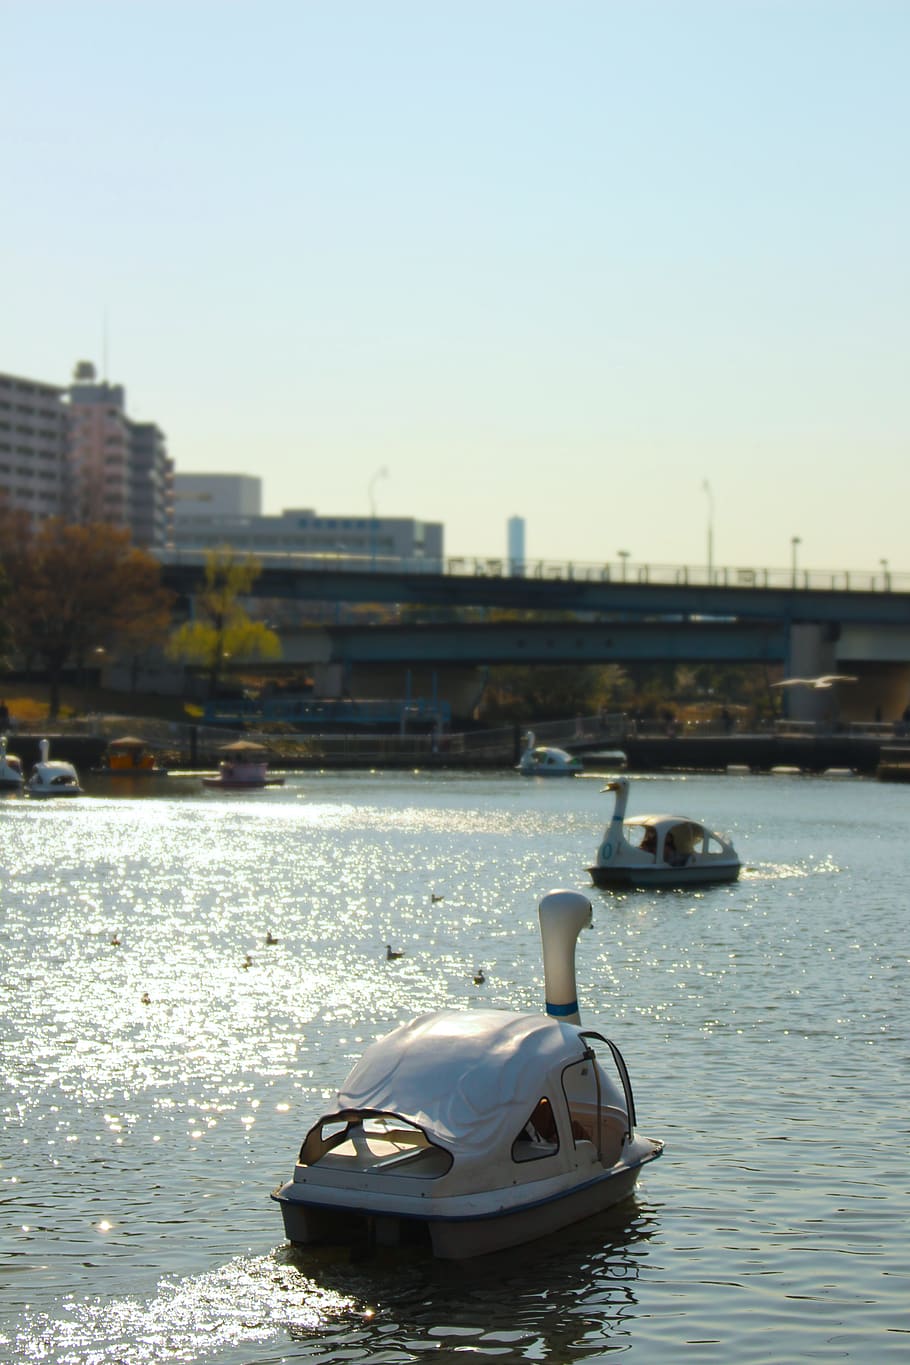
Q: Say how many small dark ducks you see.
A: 7